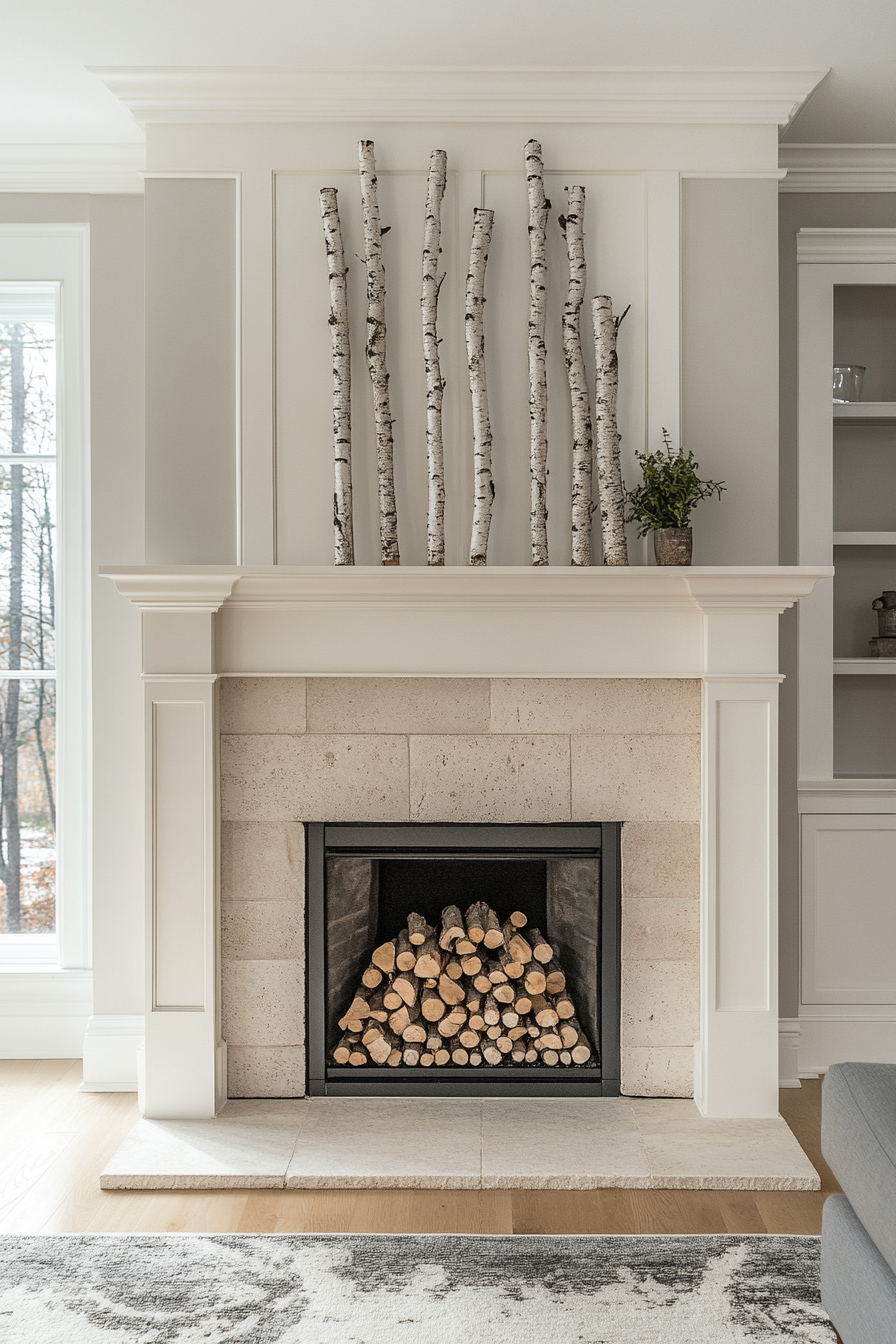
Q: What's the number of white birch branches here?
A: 7